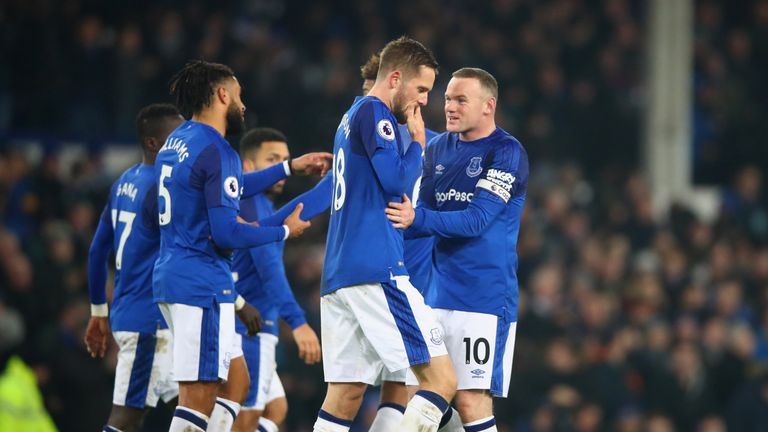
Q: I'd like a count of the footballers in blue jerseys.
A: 6